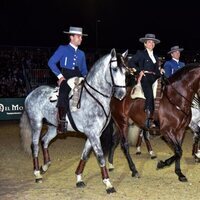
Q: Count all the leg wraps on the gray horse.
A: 4